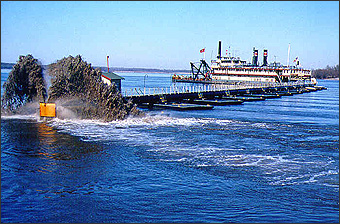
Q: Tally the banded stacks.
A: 2